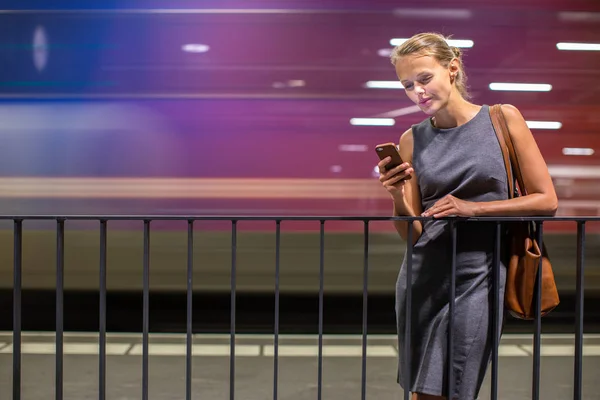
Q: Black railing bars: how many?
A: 14